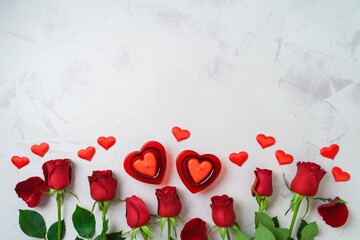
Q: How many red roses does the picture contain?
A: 7